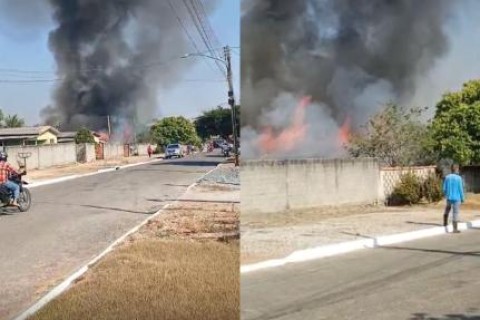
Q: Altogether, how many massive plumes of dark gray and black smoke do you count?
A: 2